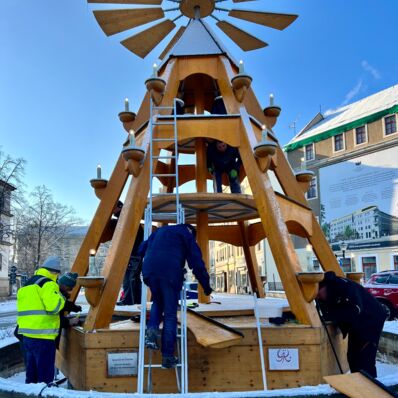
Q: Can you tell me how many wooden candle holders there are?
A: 11